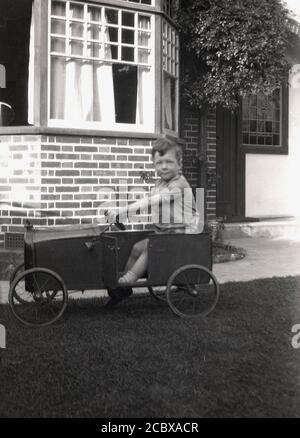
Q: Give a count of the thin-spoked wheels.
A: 4